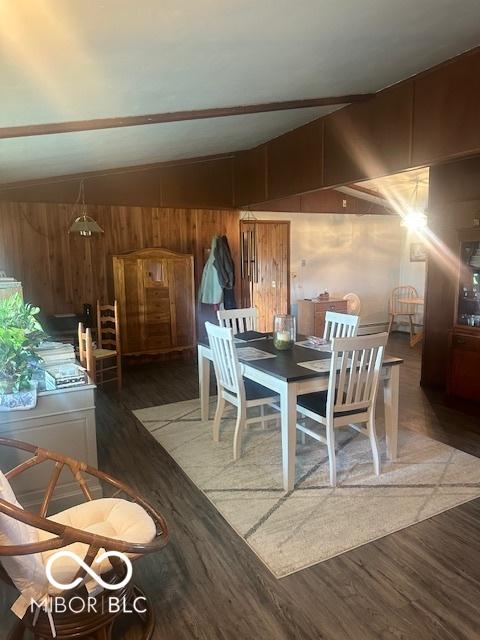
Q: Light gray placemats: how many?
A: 4